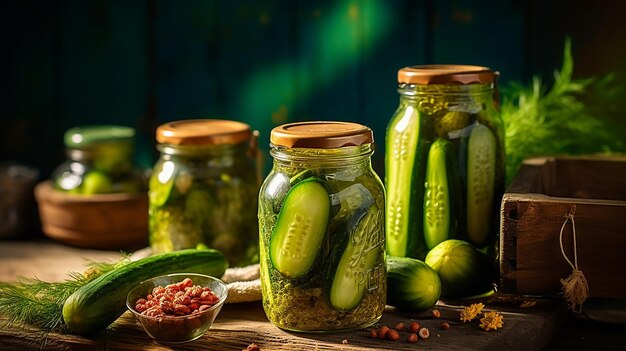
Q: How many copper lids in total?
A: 3